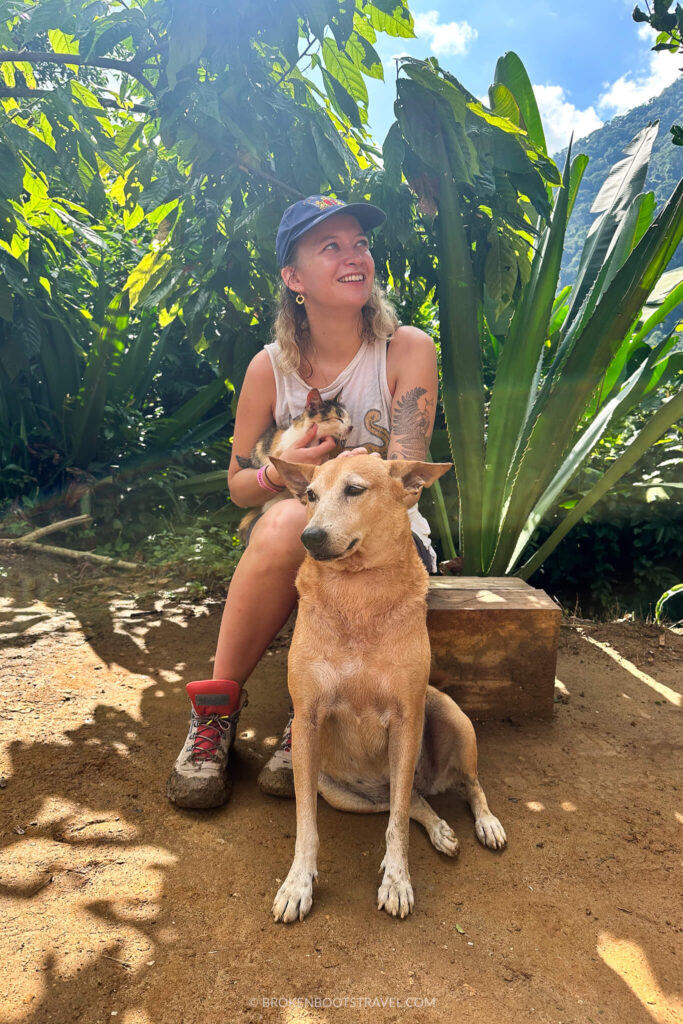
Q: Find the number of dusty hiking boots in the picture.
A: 2